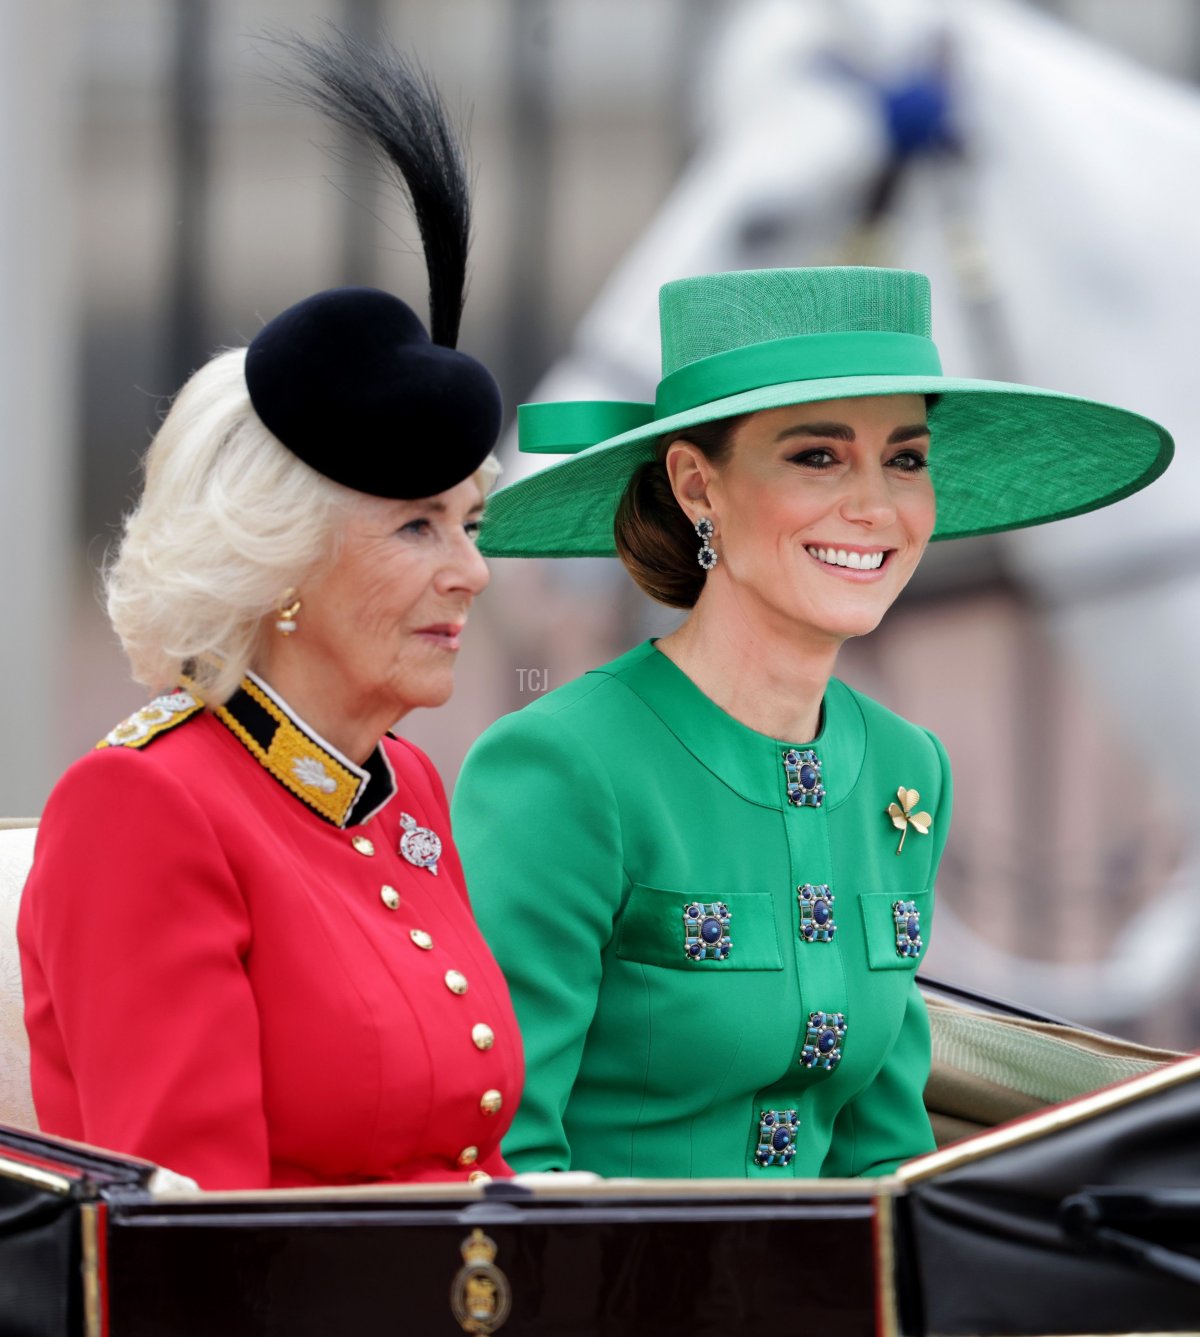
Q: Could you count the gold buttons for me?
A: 8